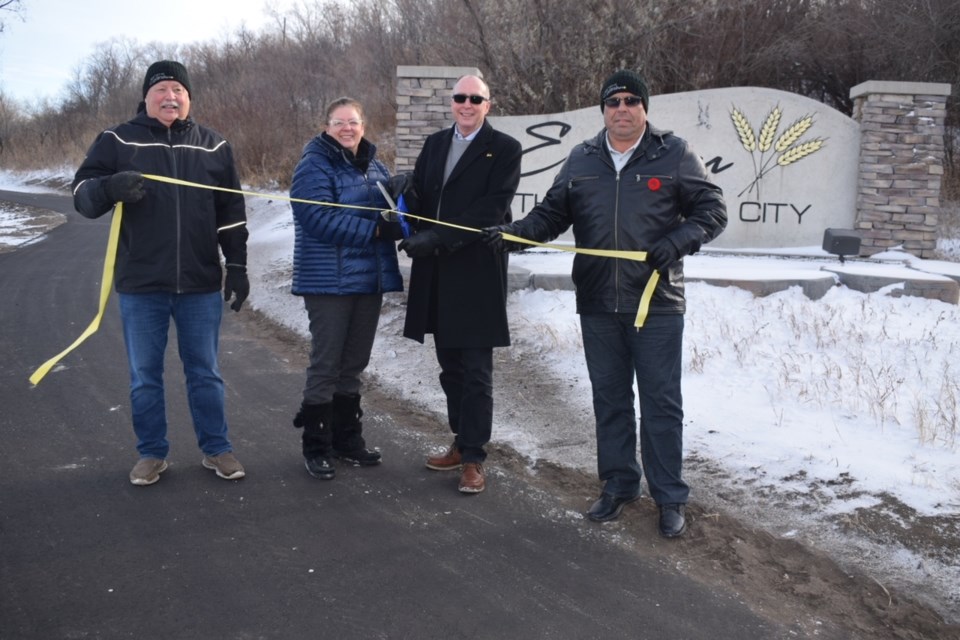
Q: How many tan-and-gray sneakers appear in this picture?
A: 2